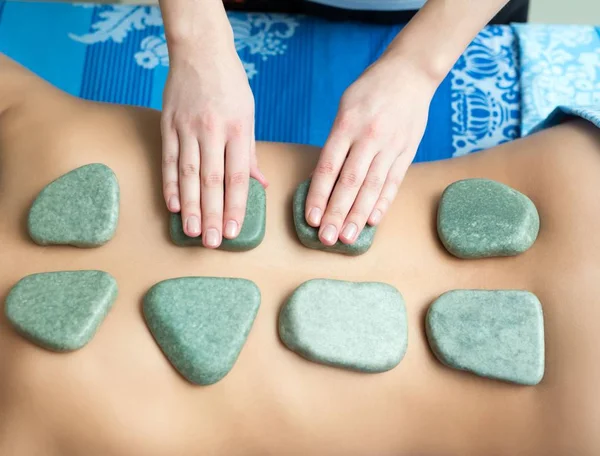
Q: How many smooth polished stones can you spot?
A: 8